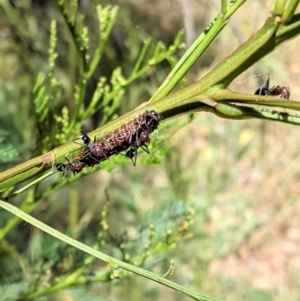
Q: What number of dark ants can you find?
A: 4